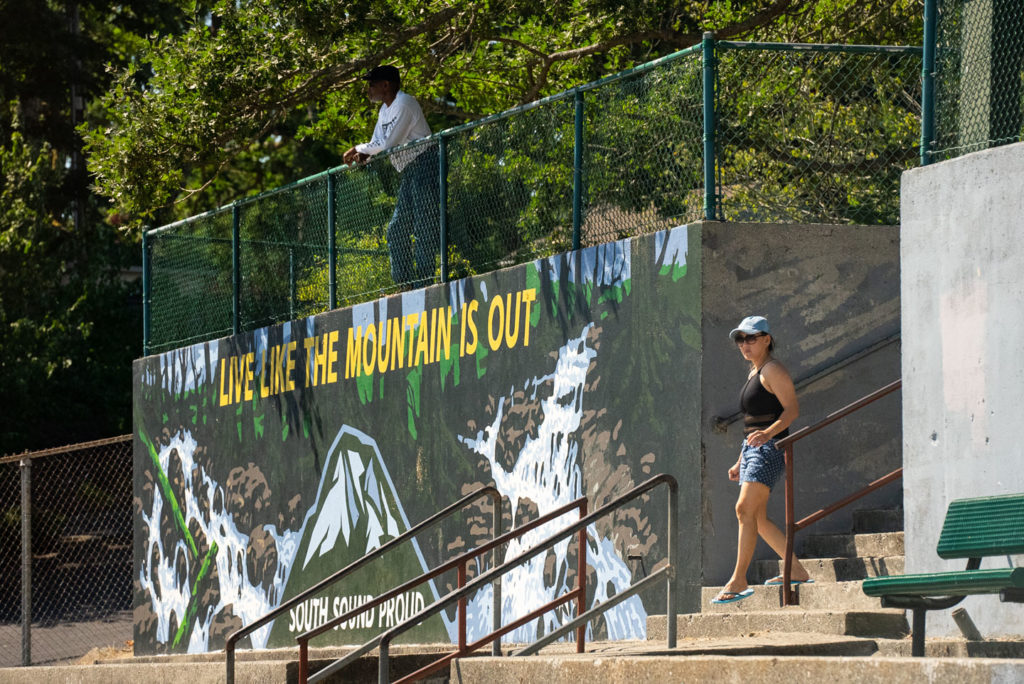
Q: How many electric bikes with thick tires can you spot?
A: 0